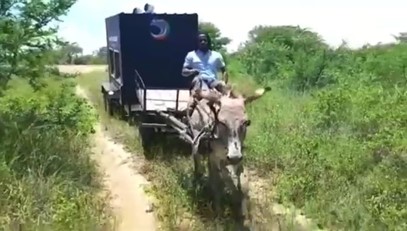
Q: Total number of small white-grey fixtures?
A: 2